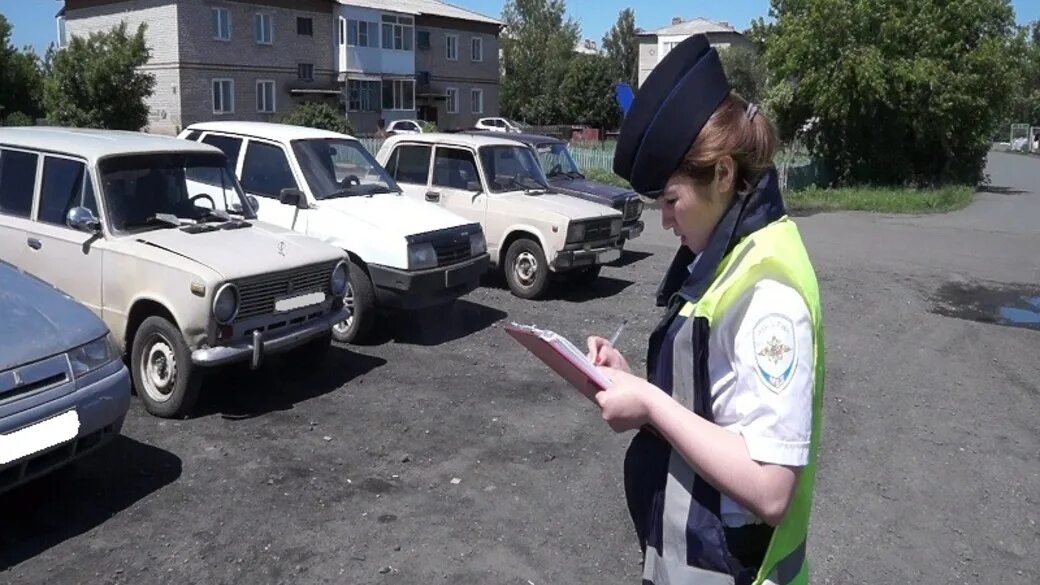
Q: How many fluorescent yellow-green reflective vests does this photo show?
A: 1